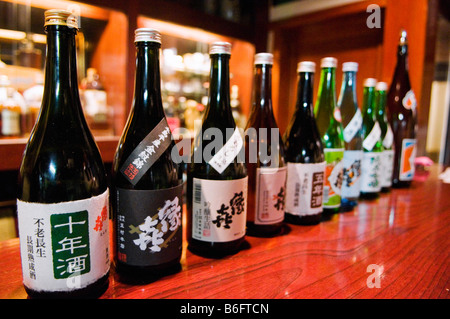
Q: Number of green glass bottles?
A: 3